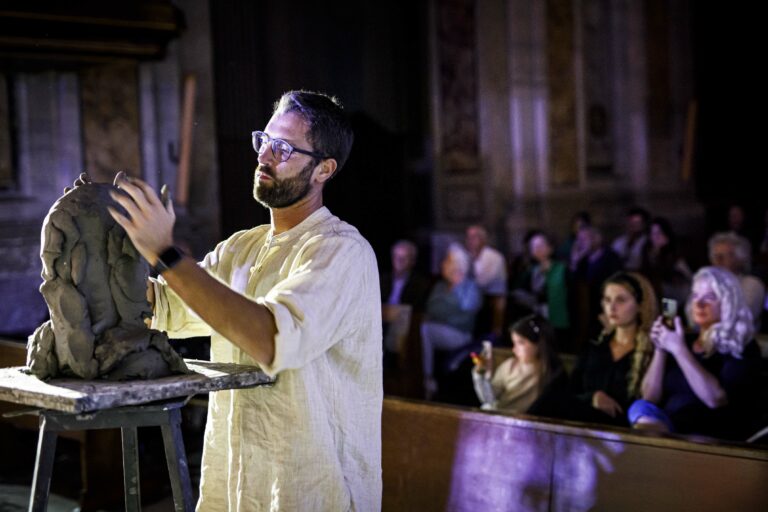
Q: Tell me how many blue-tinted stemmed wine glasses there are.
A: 0